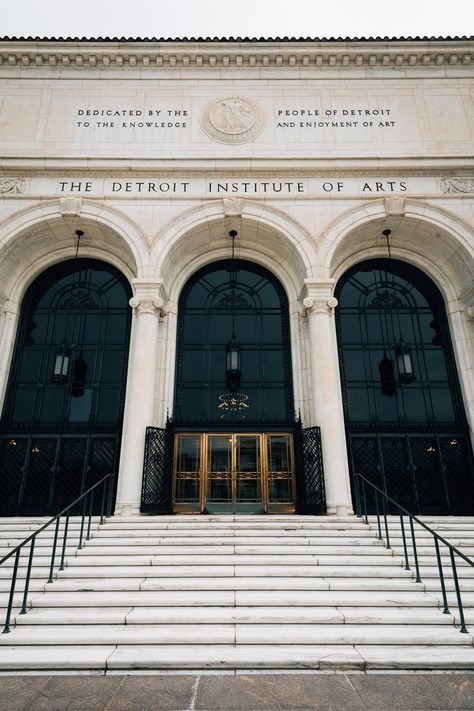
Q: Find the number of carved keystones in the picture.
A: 3